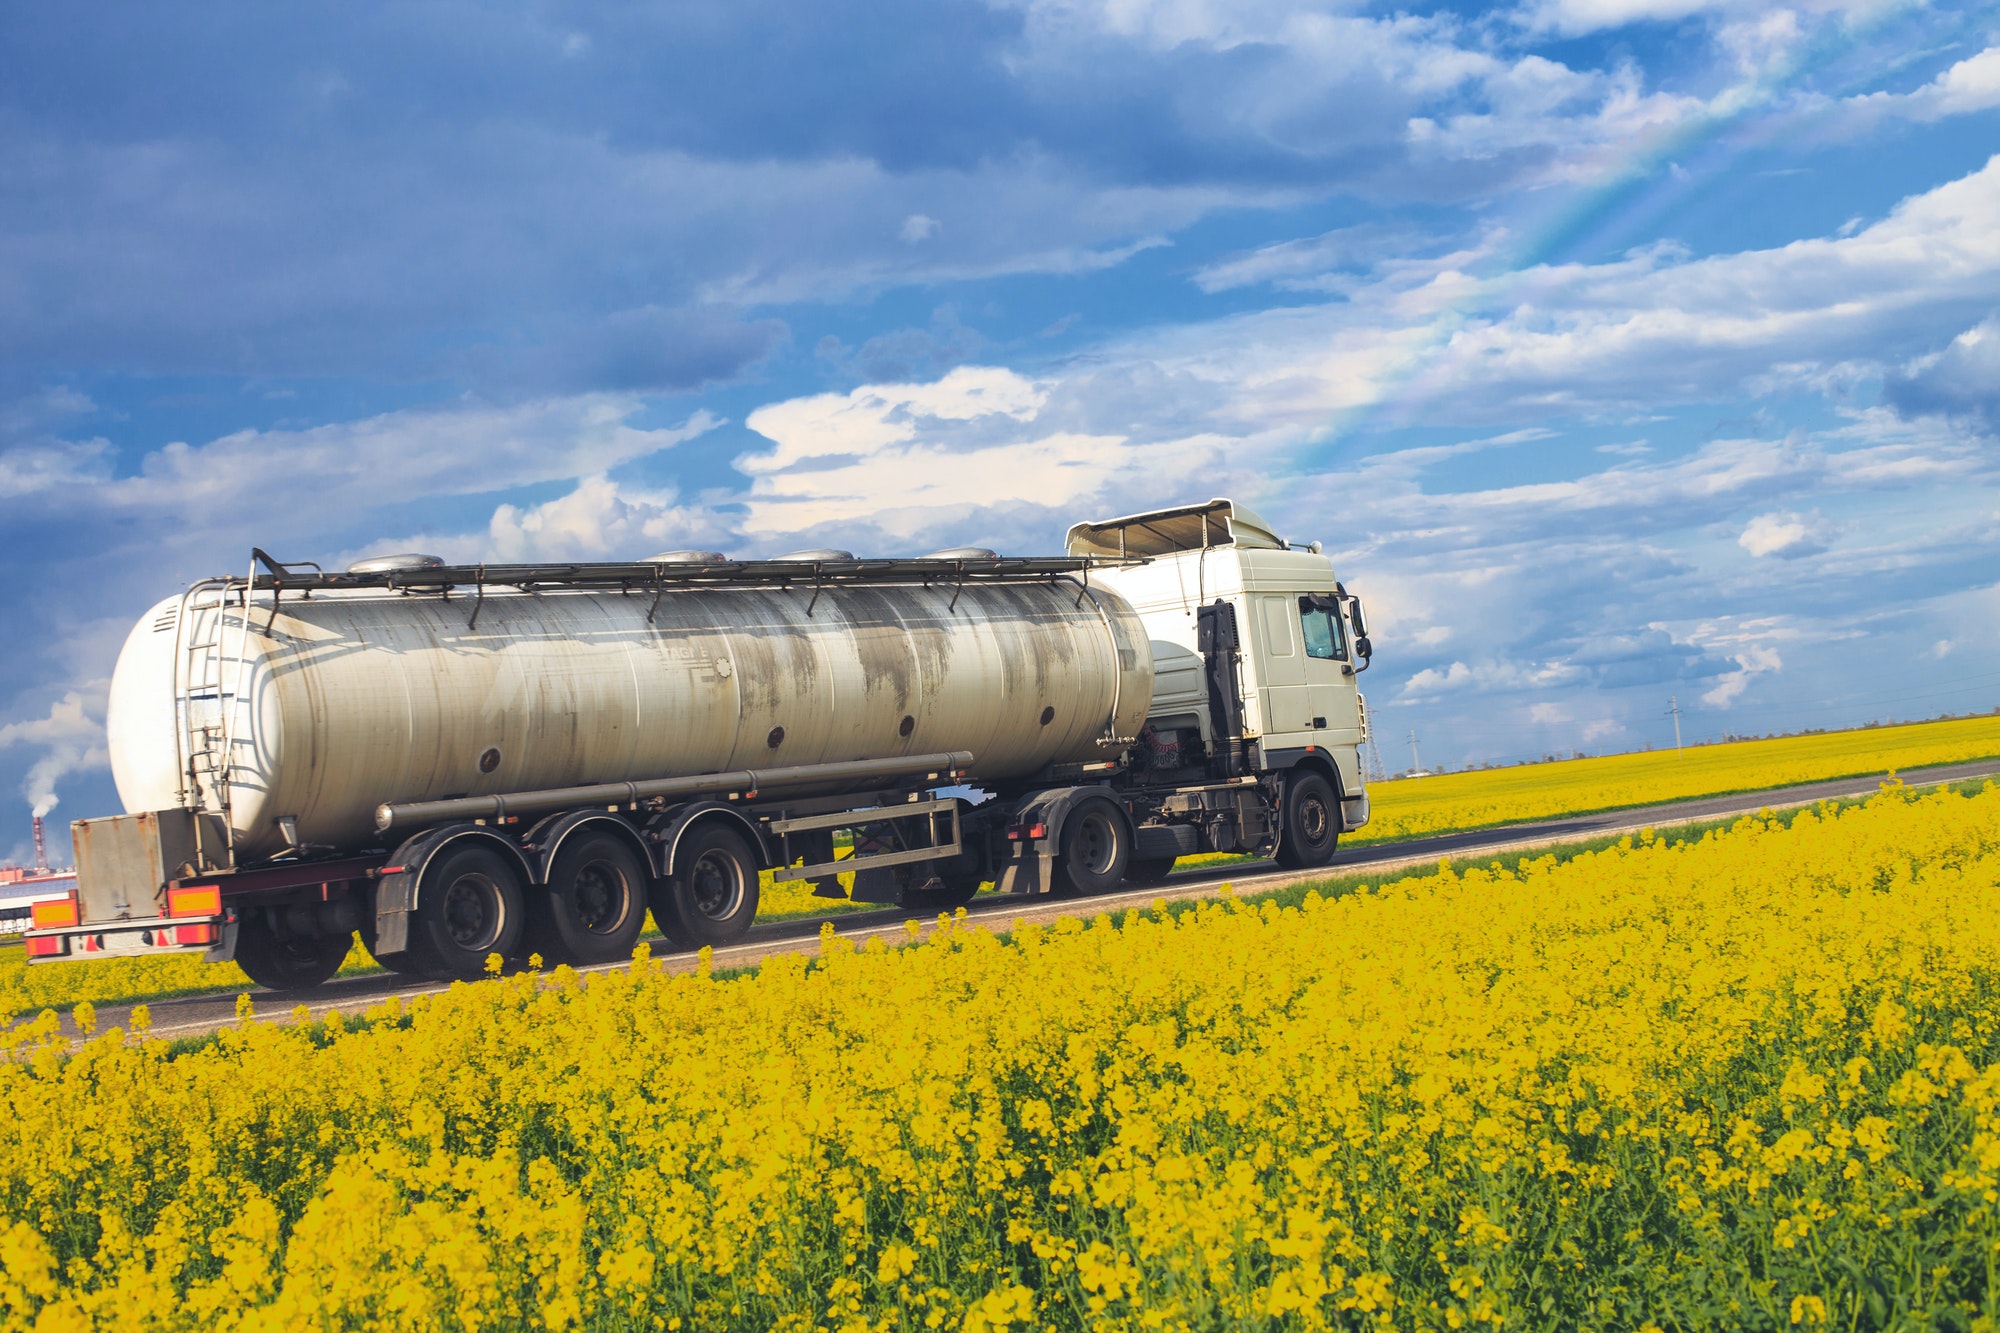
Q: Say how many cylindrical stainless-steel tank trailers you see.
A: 1